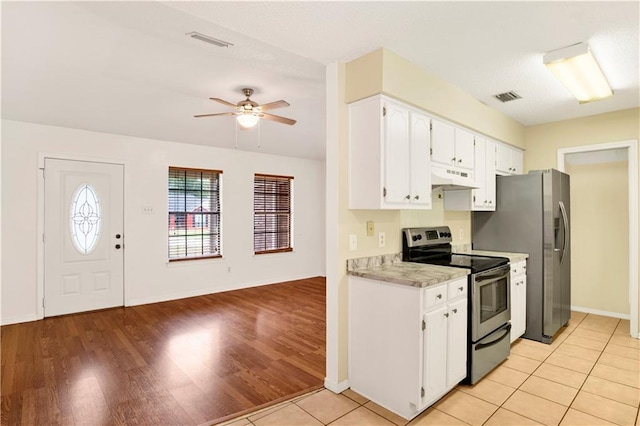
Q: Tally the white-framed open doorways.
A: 1